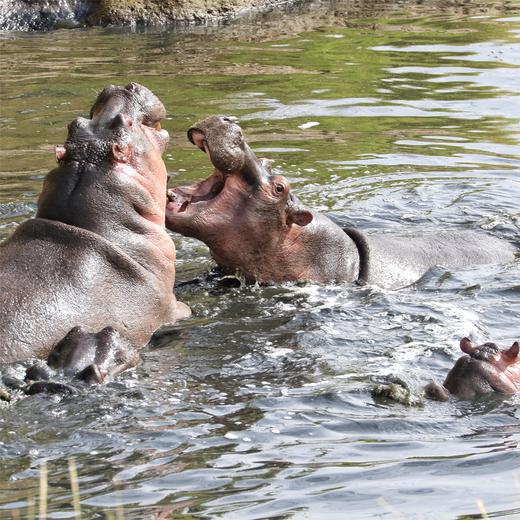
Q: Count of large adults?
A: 2